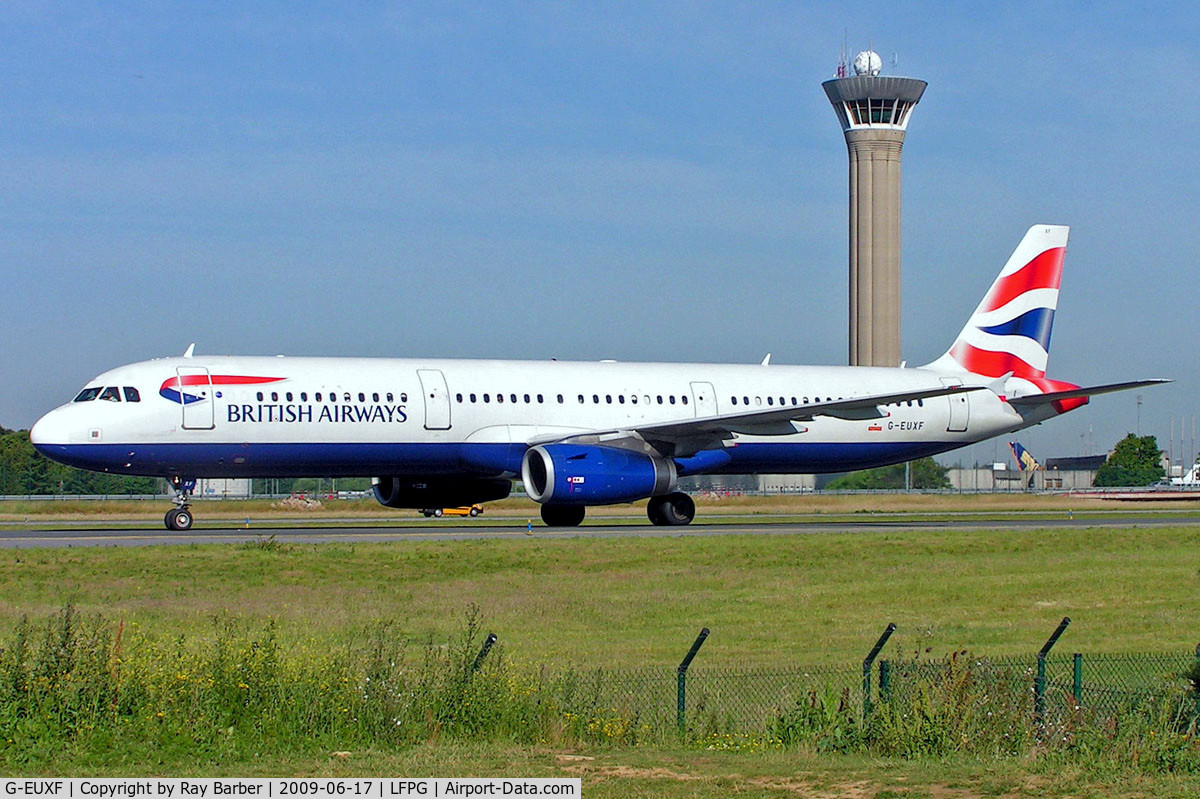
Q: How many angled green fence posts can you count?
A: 4